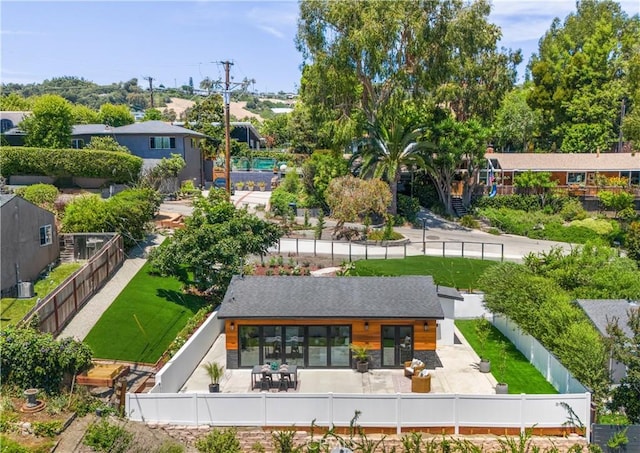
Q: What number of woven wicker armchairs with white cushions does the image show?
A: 2